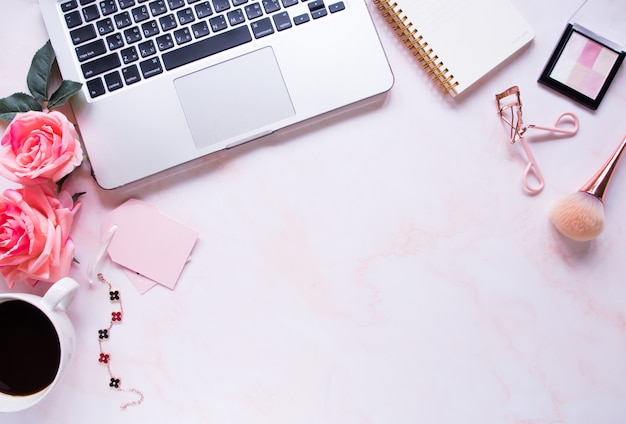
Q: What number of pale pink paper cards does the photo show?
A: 2